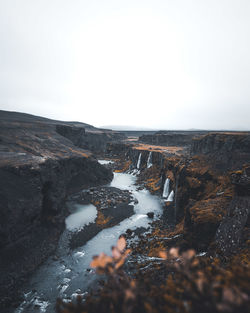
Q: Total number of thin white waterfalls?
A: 4